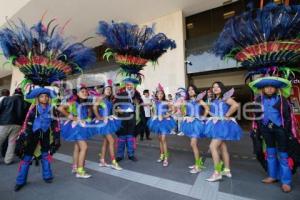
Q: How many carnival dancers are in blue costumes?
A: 8